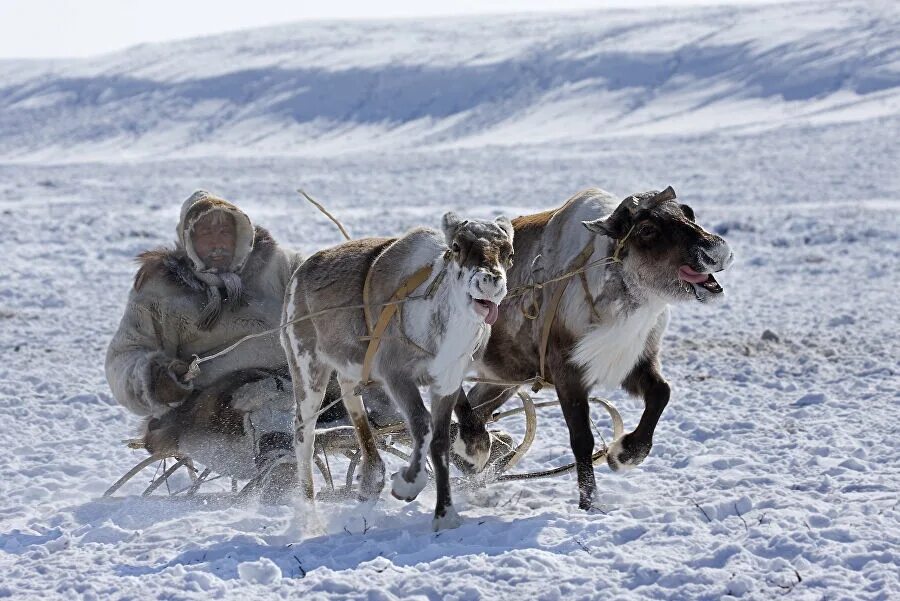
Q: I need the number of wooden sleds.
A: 1